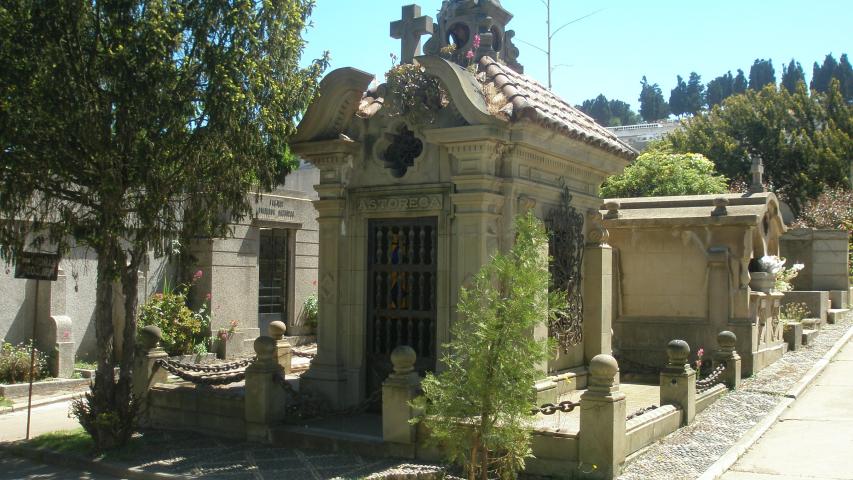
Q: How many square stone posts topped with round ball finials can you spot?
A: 7